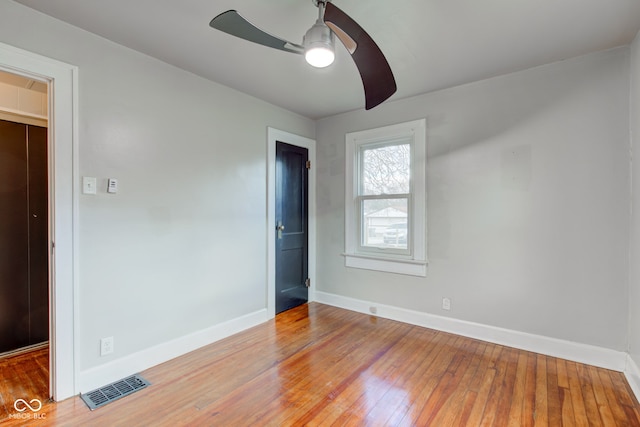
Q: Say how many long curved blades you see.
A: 2